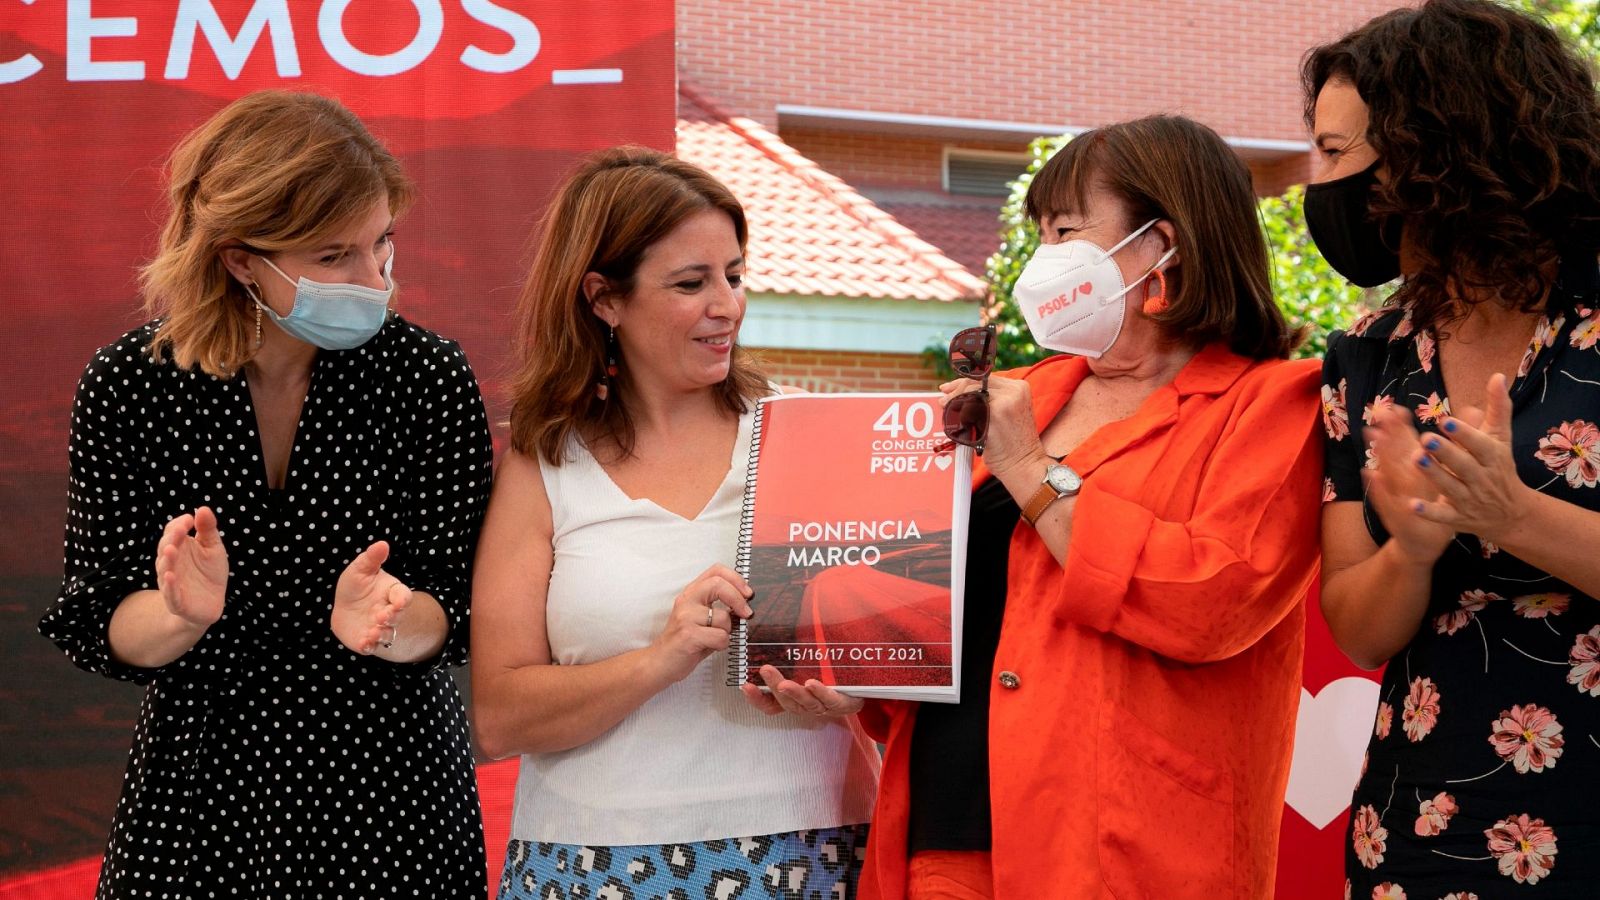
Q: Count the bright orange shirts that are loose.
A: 1